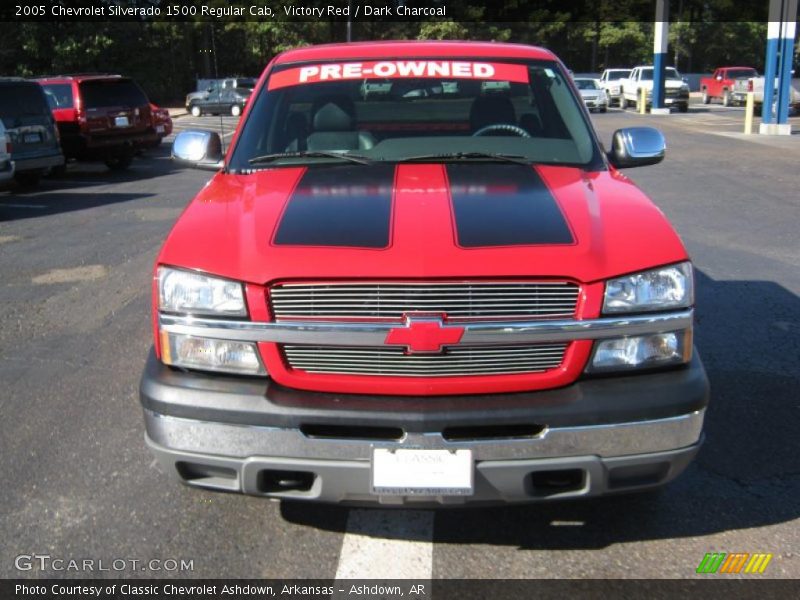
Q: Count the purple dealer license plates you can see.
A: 0